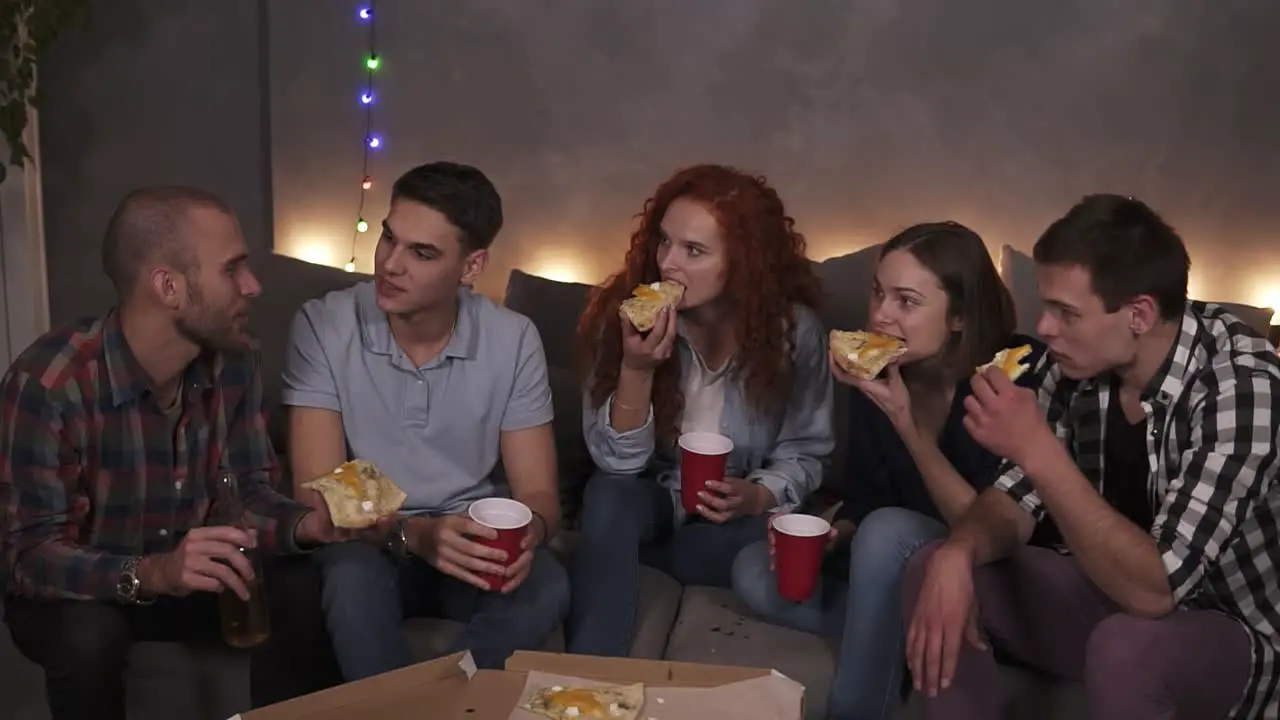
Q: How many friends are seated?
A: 5